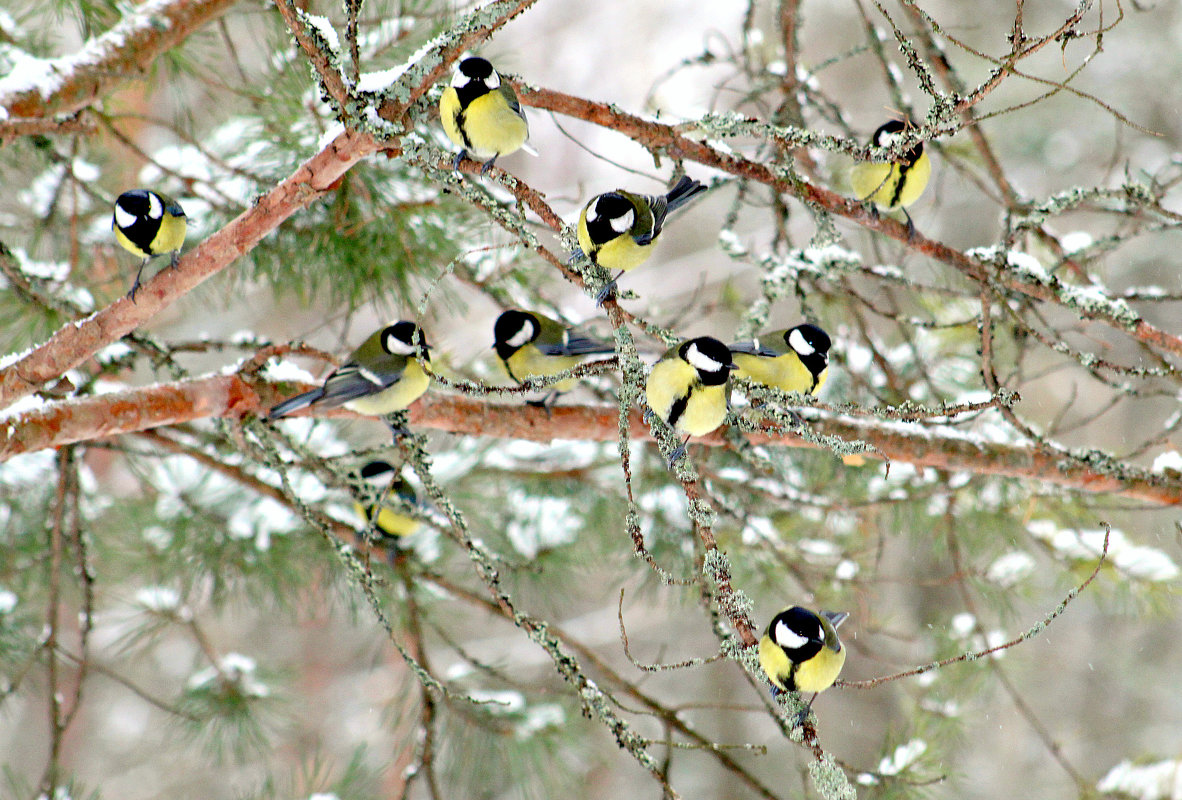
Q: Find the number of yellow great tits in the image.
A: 10